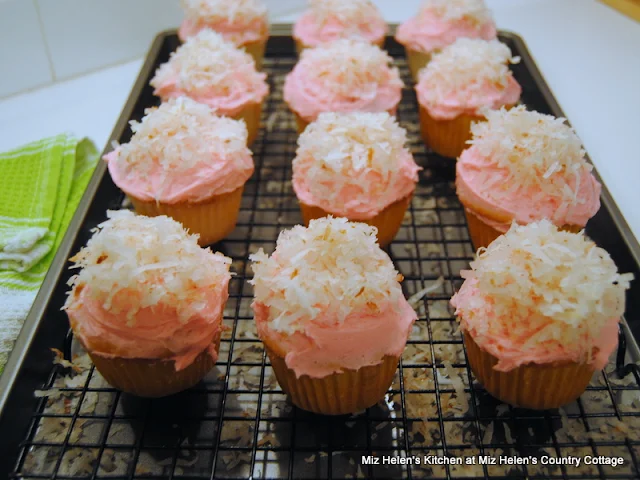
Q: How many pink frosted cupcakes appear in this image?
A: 12